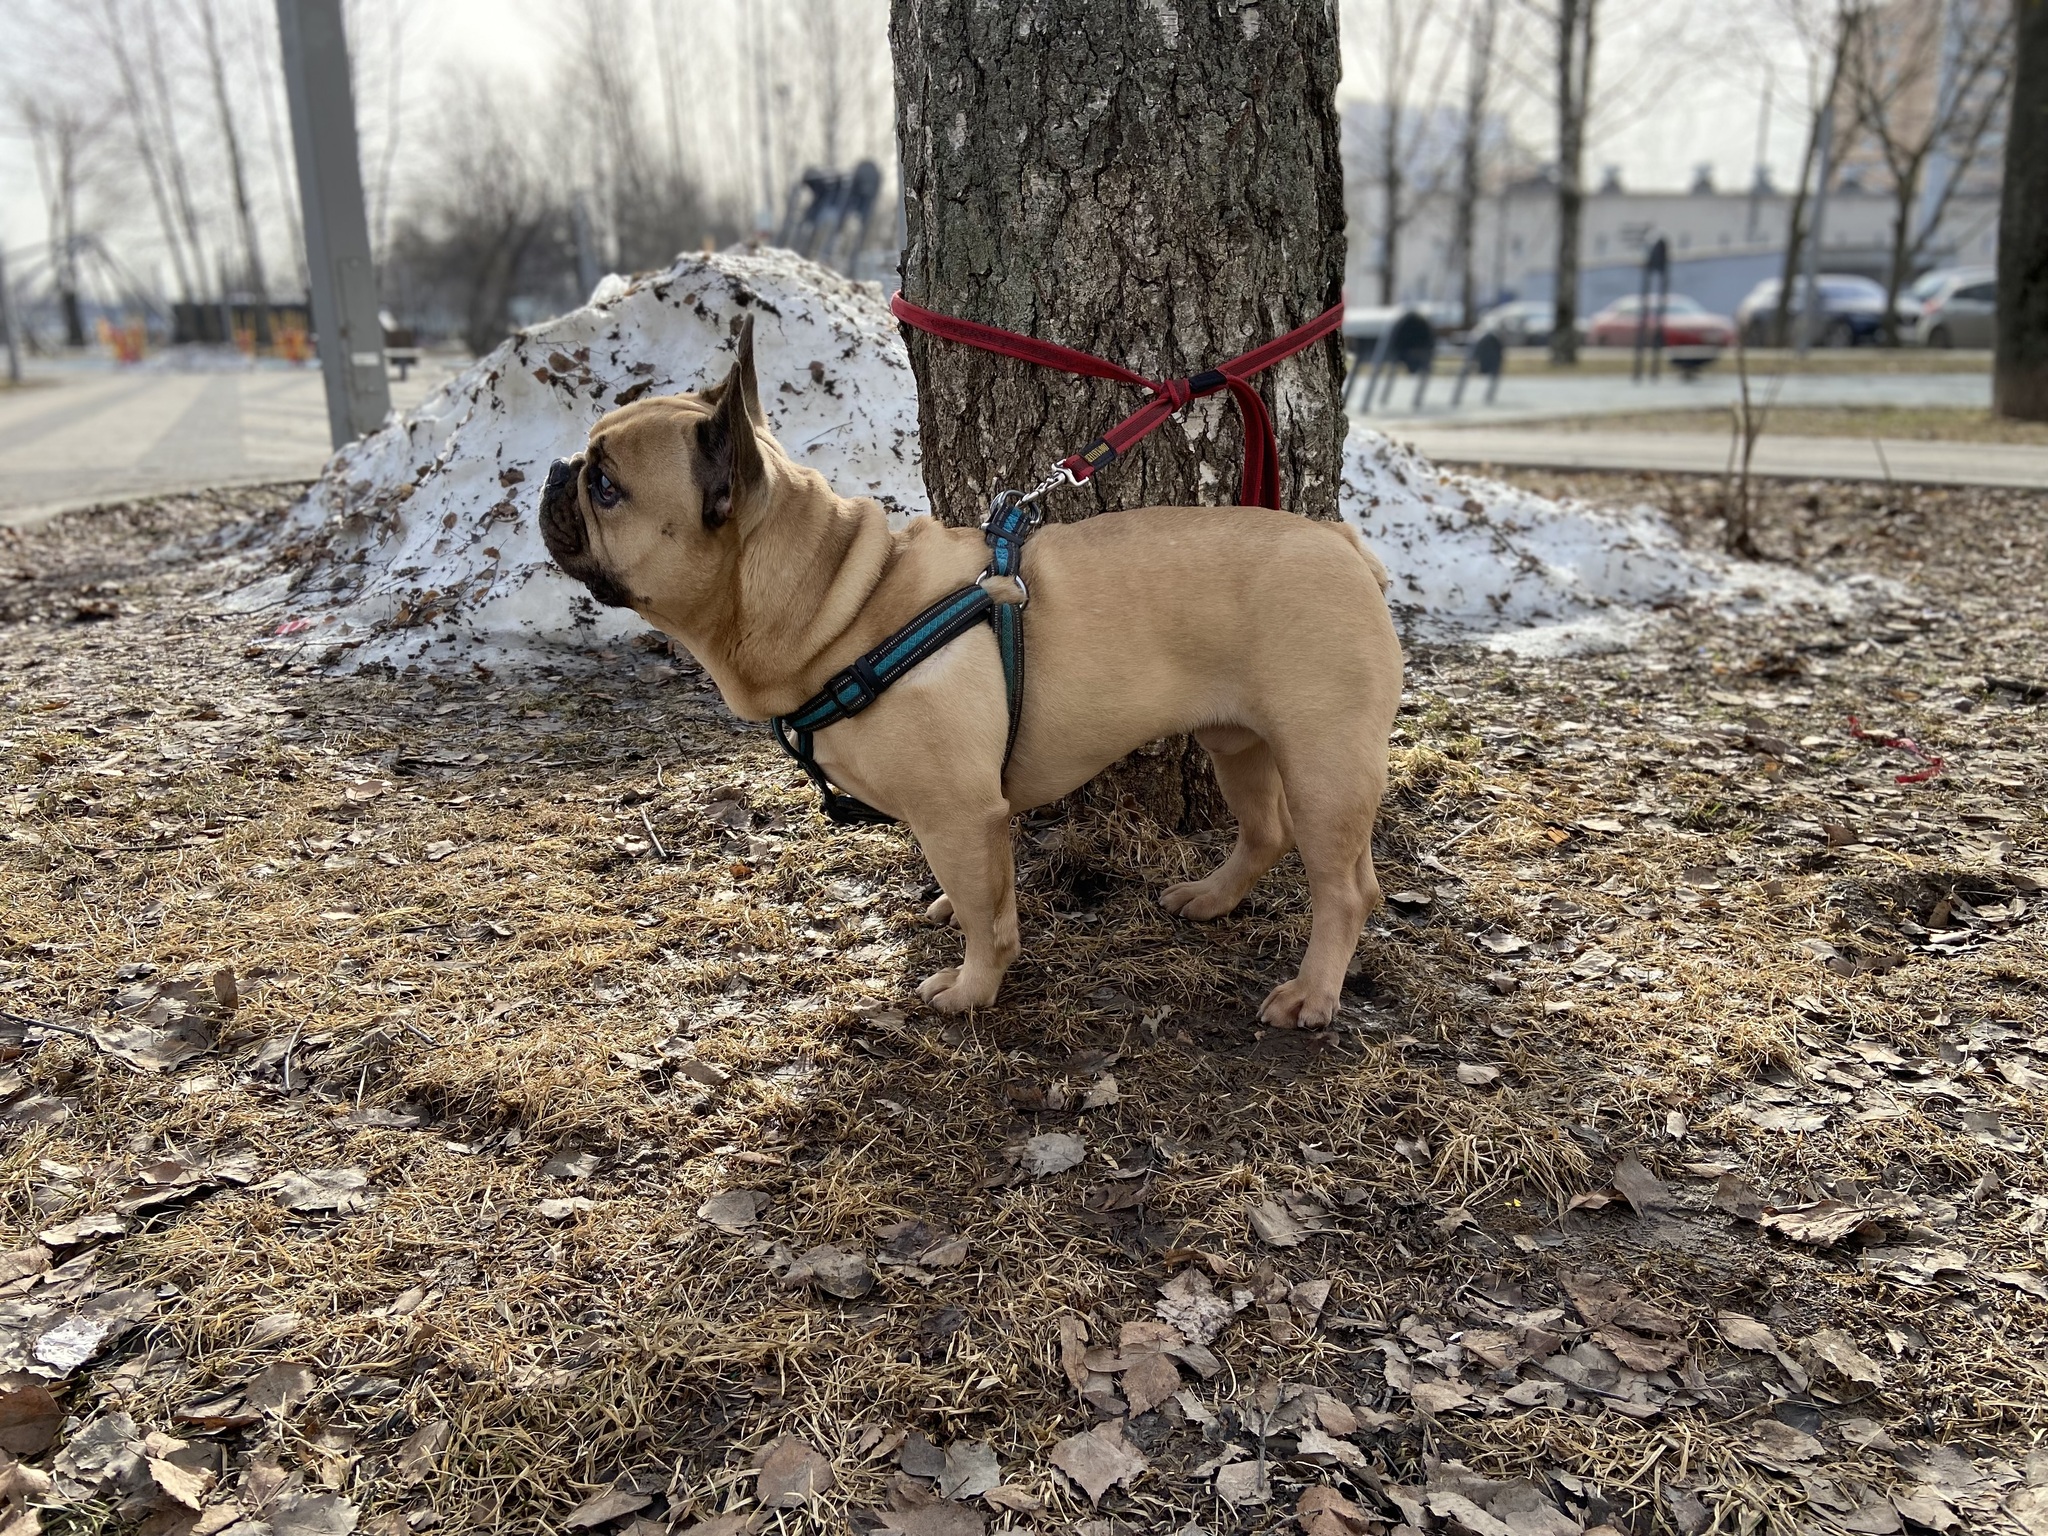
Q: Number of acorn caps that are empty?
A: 0